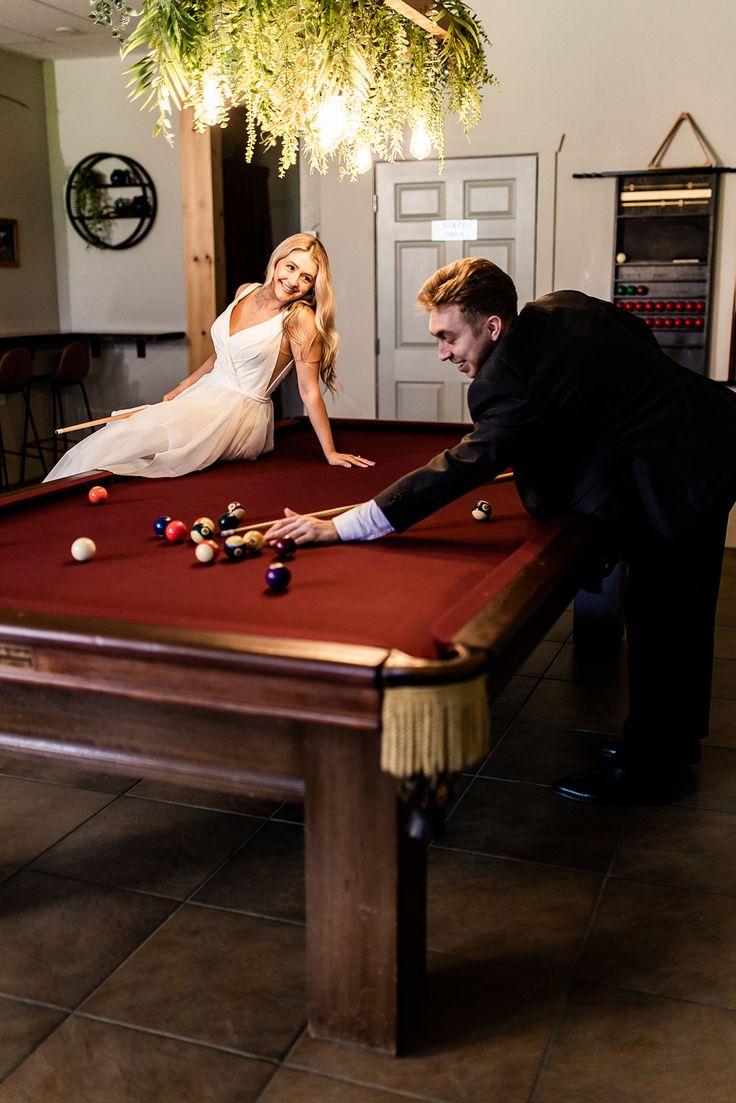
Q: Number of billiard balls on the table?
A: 14